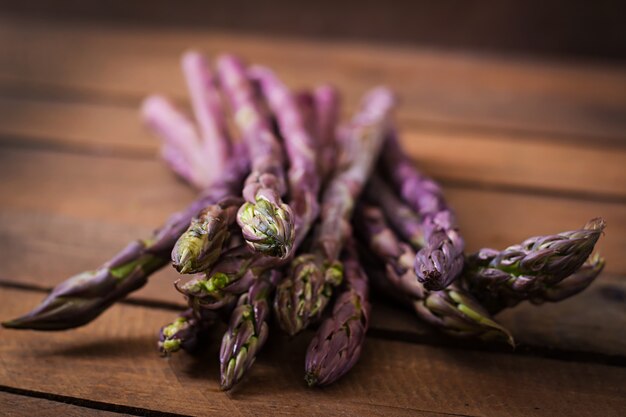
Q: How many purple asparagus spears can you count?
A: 12